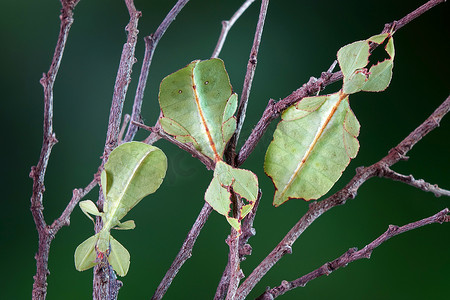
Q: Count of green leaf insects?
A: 3